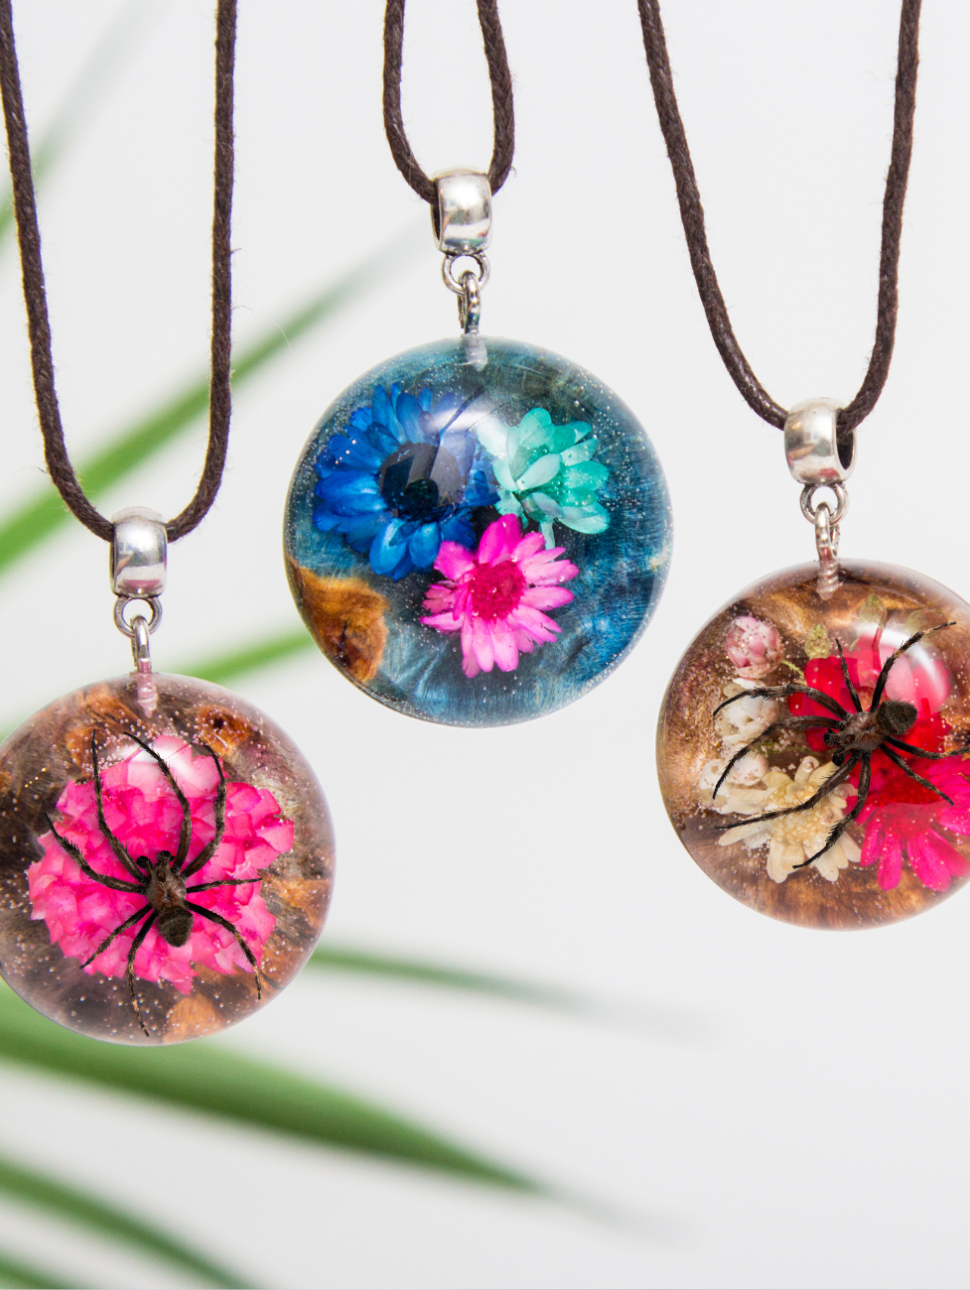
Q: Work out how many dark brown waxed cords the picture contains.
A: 3